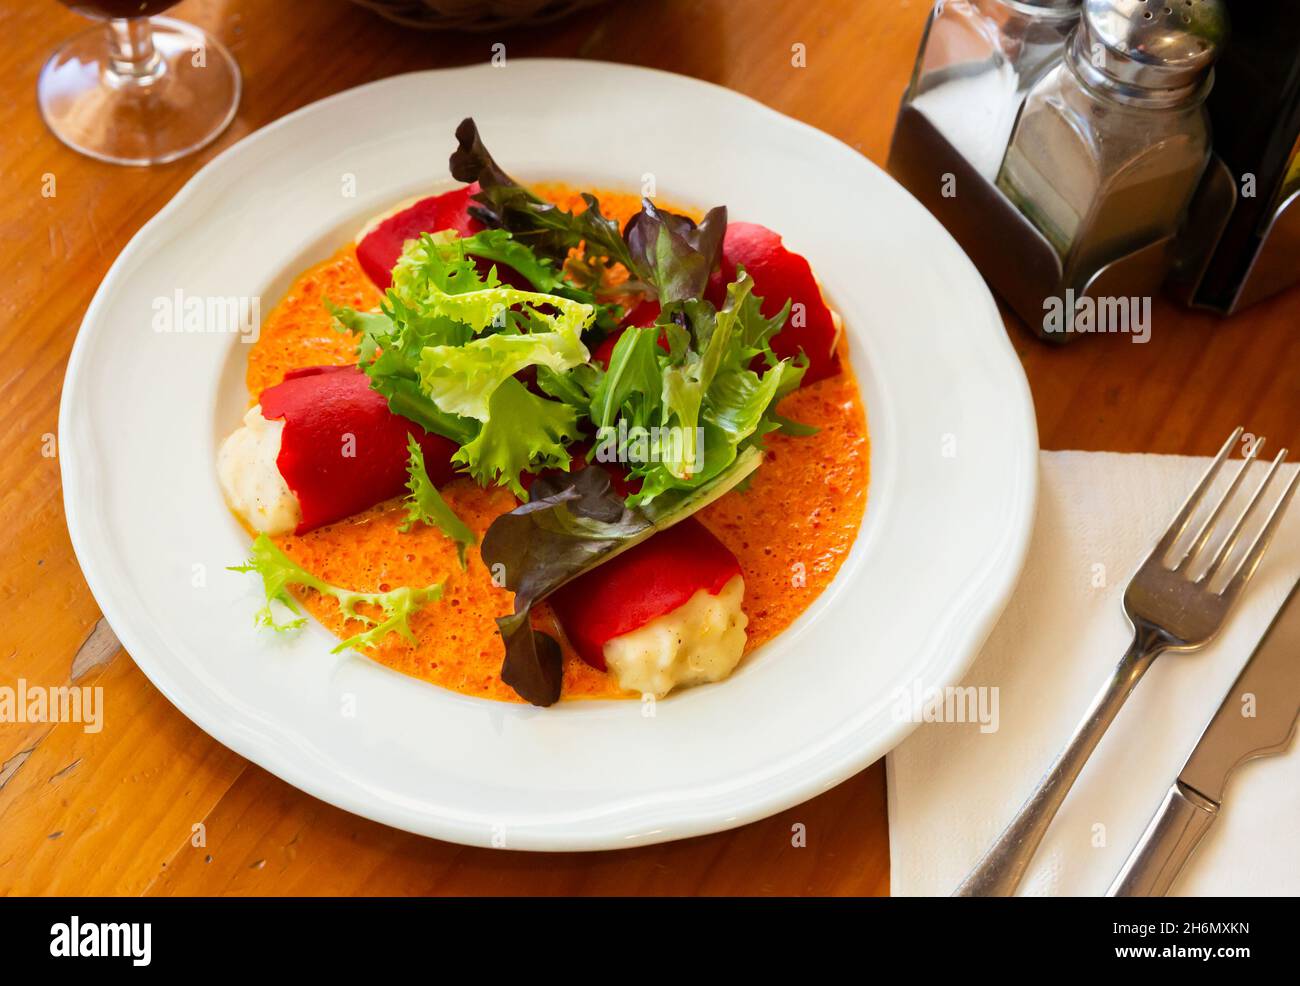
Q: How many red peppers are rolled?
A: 4